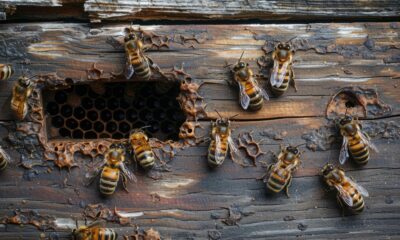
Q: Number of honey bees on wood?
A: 13